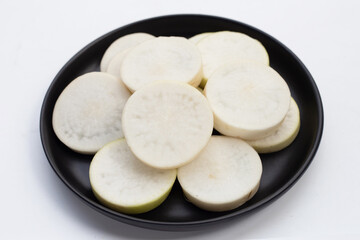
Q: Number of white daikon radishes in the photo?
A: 11